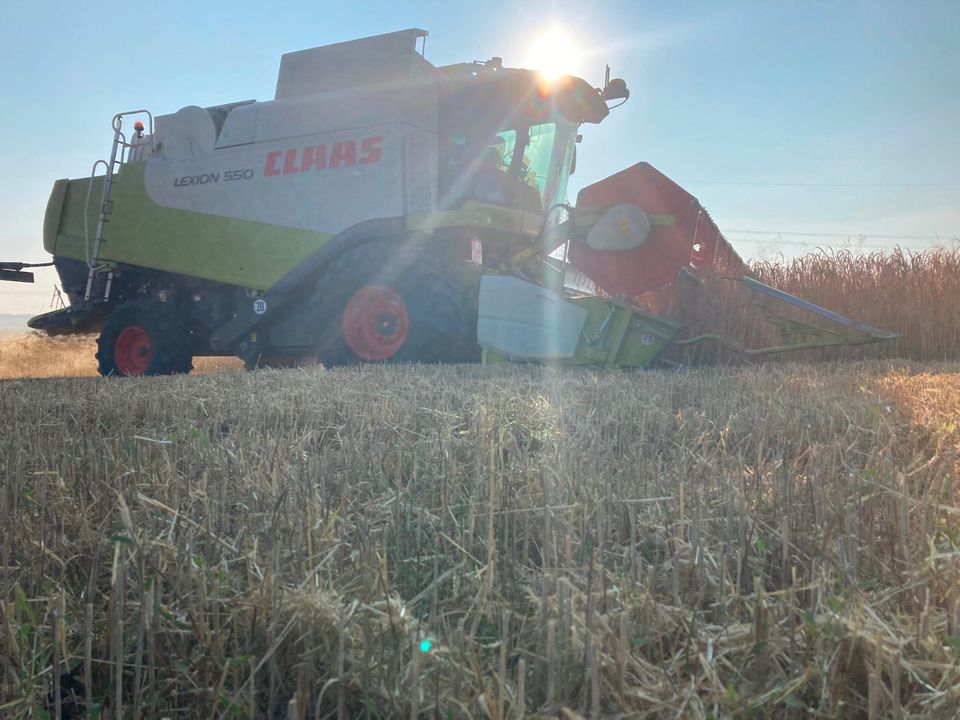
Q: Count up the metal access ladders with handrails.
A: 1